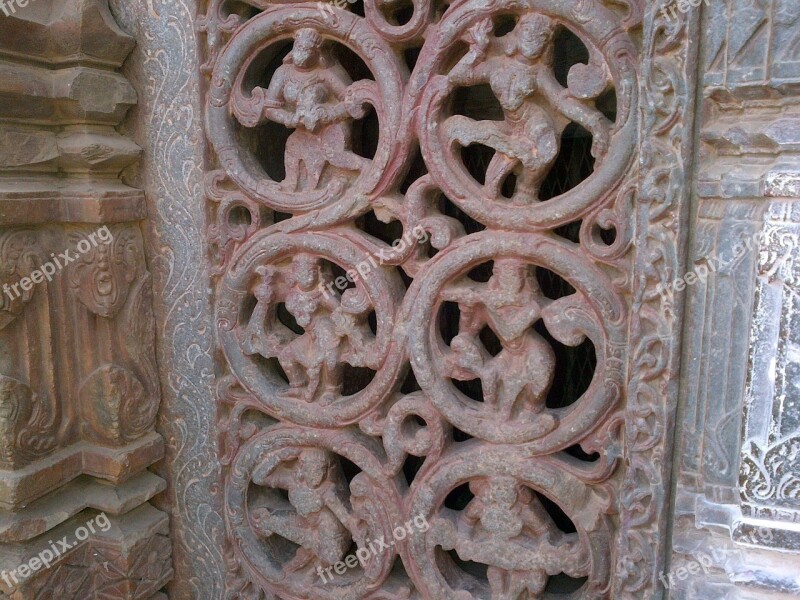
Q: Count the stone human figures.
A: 6